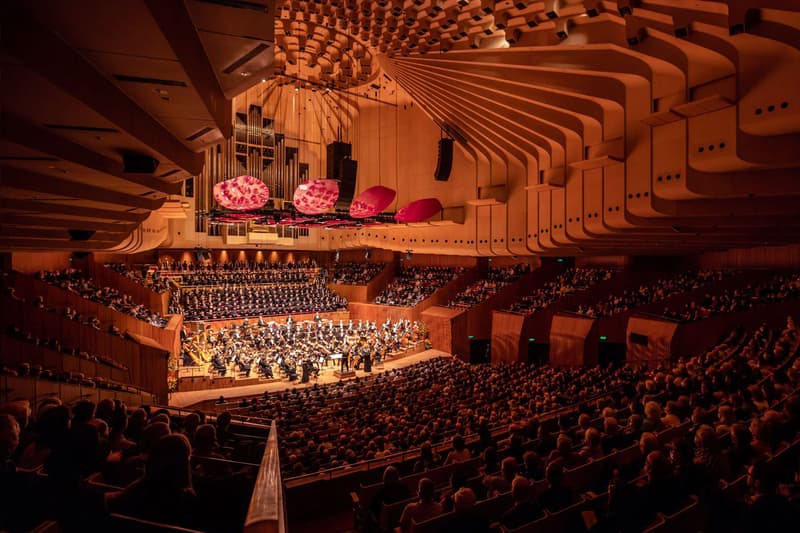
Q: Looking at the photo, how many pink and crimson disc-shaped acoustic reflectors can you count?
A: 4